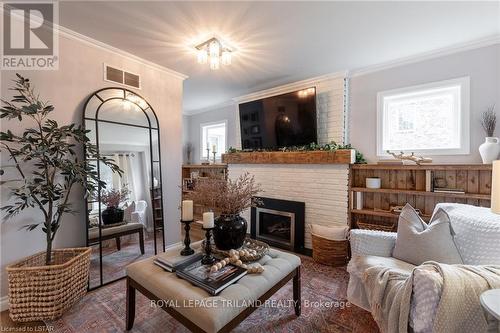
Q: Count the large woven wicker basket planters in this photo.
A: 1